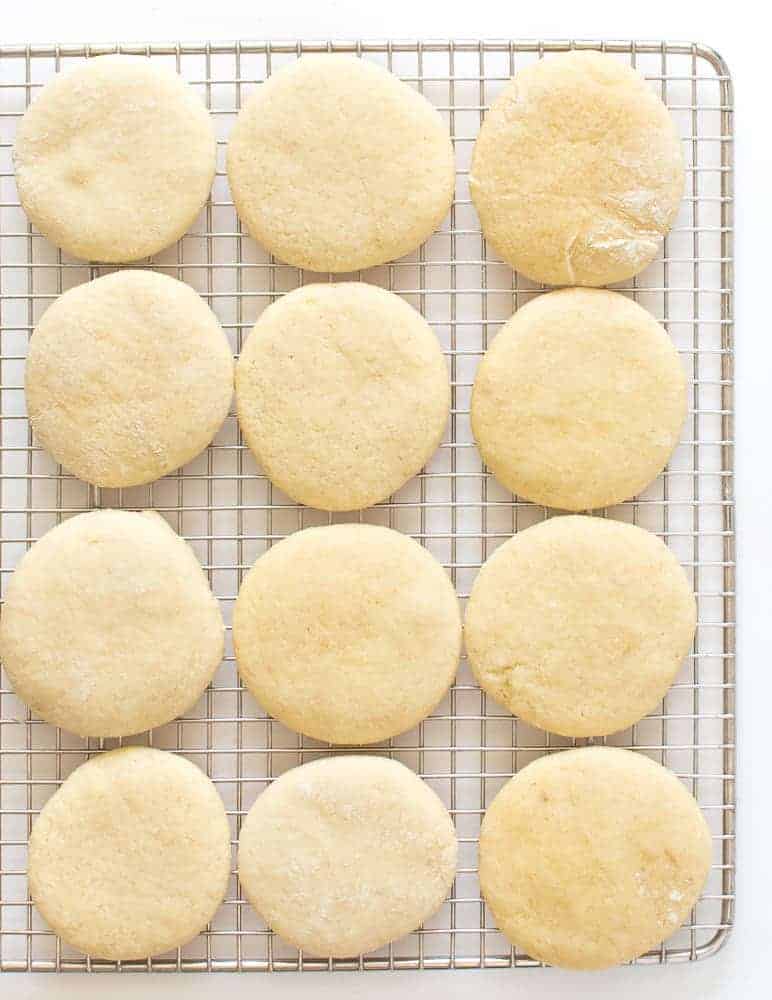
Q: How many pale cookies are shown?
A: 12